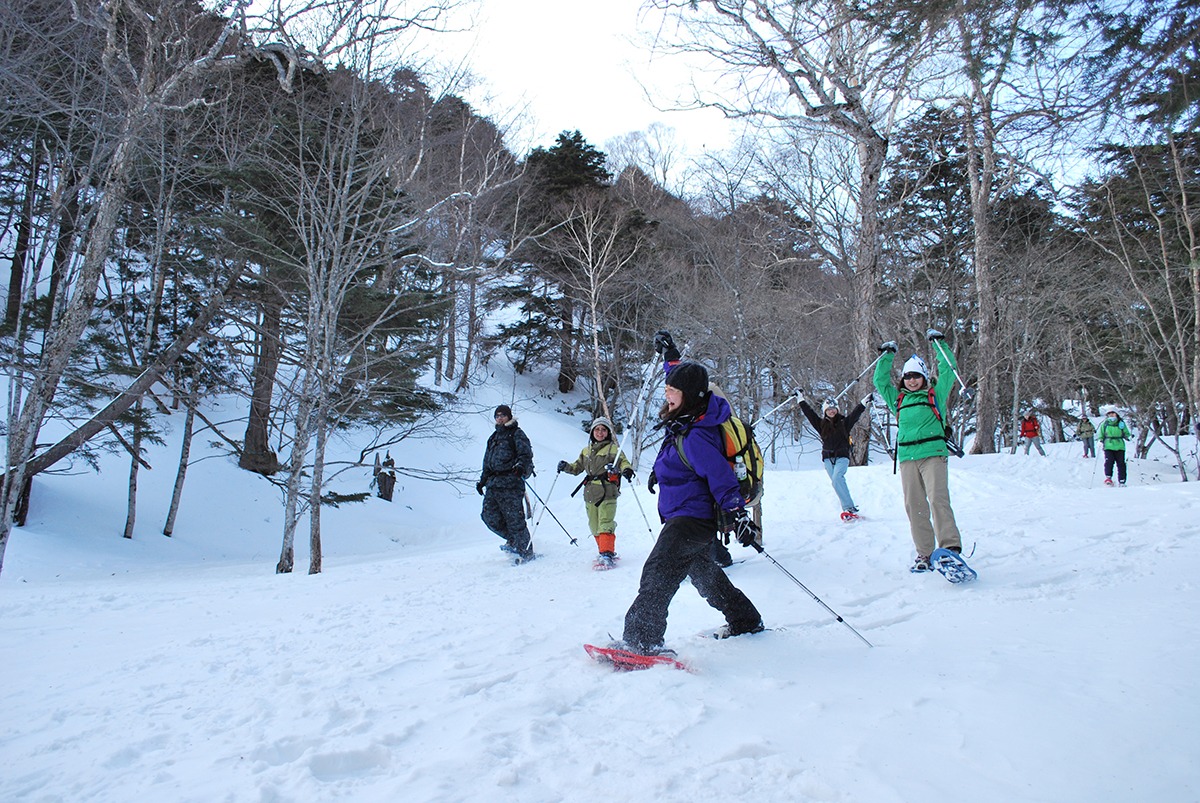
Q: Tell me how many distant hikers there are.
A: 3